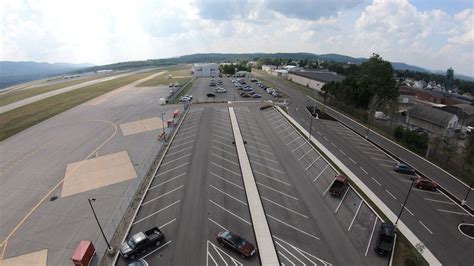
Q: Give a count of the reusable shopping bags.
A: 0